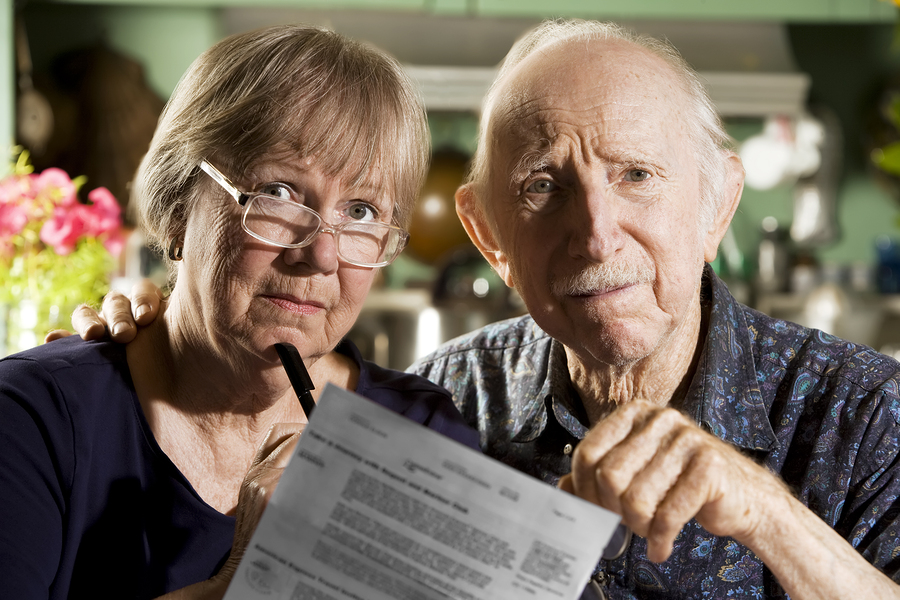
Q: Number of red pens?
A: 0